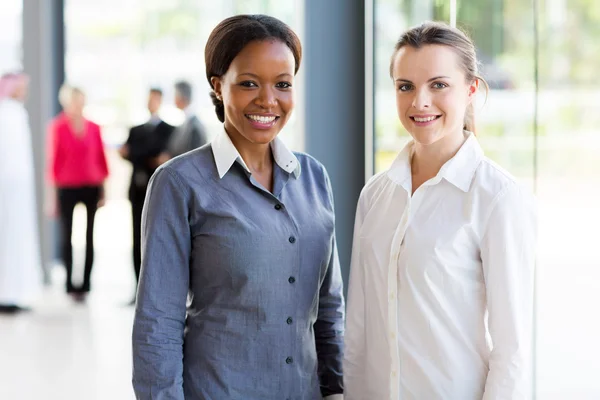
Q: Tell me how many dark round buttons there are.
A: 5